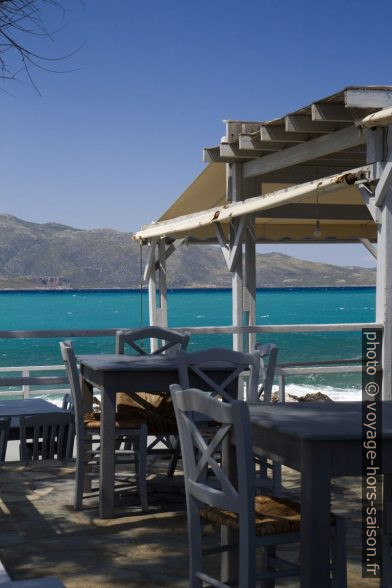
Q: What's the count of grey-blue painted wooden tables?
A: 3